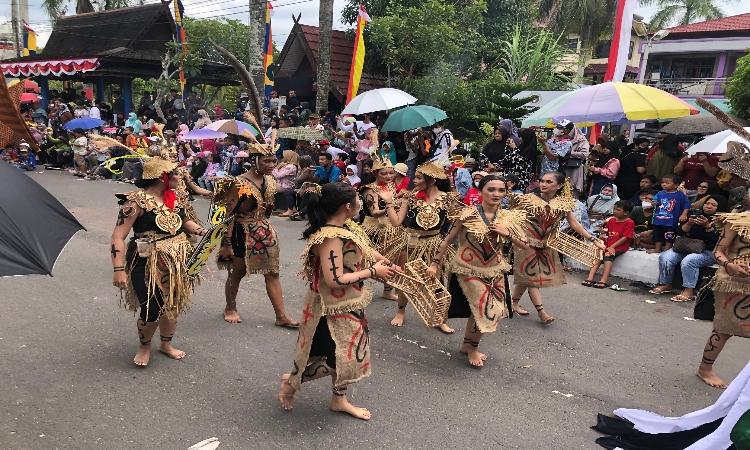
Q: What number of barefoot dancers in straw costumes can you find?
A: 8